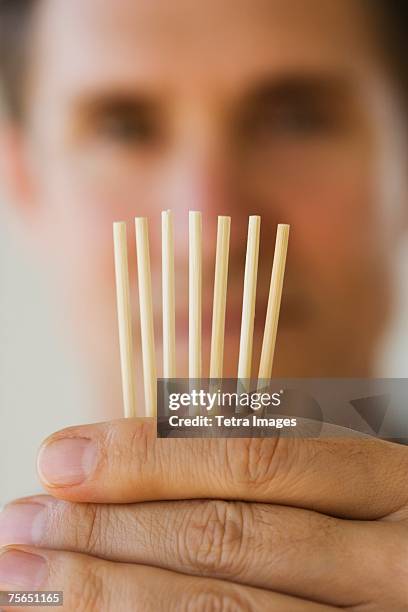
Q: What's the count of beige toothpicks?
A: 7